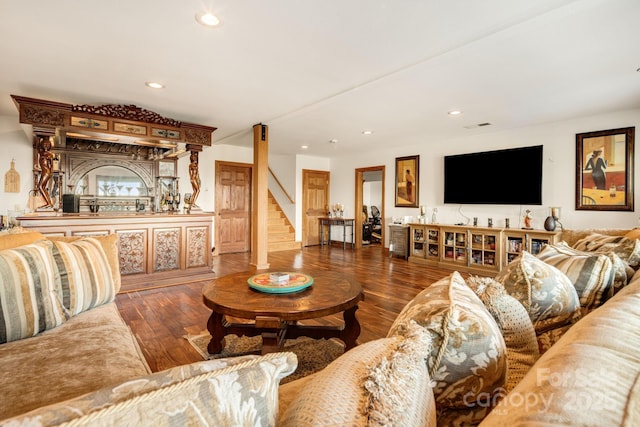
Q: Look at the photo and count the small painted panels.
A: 3